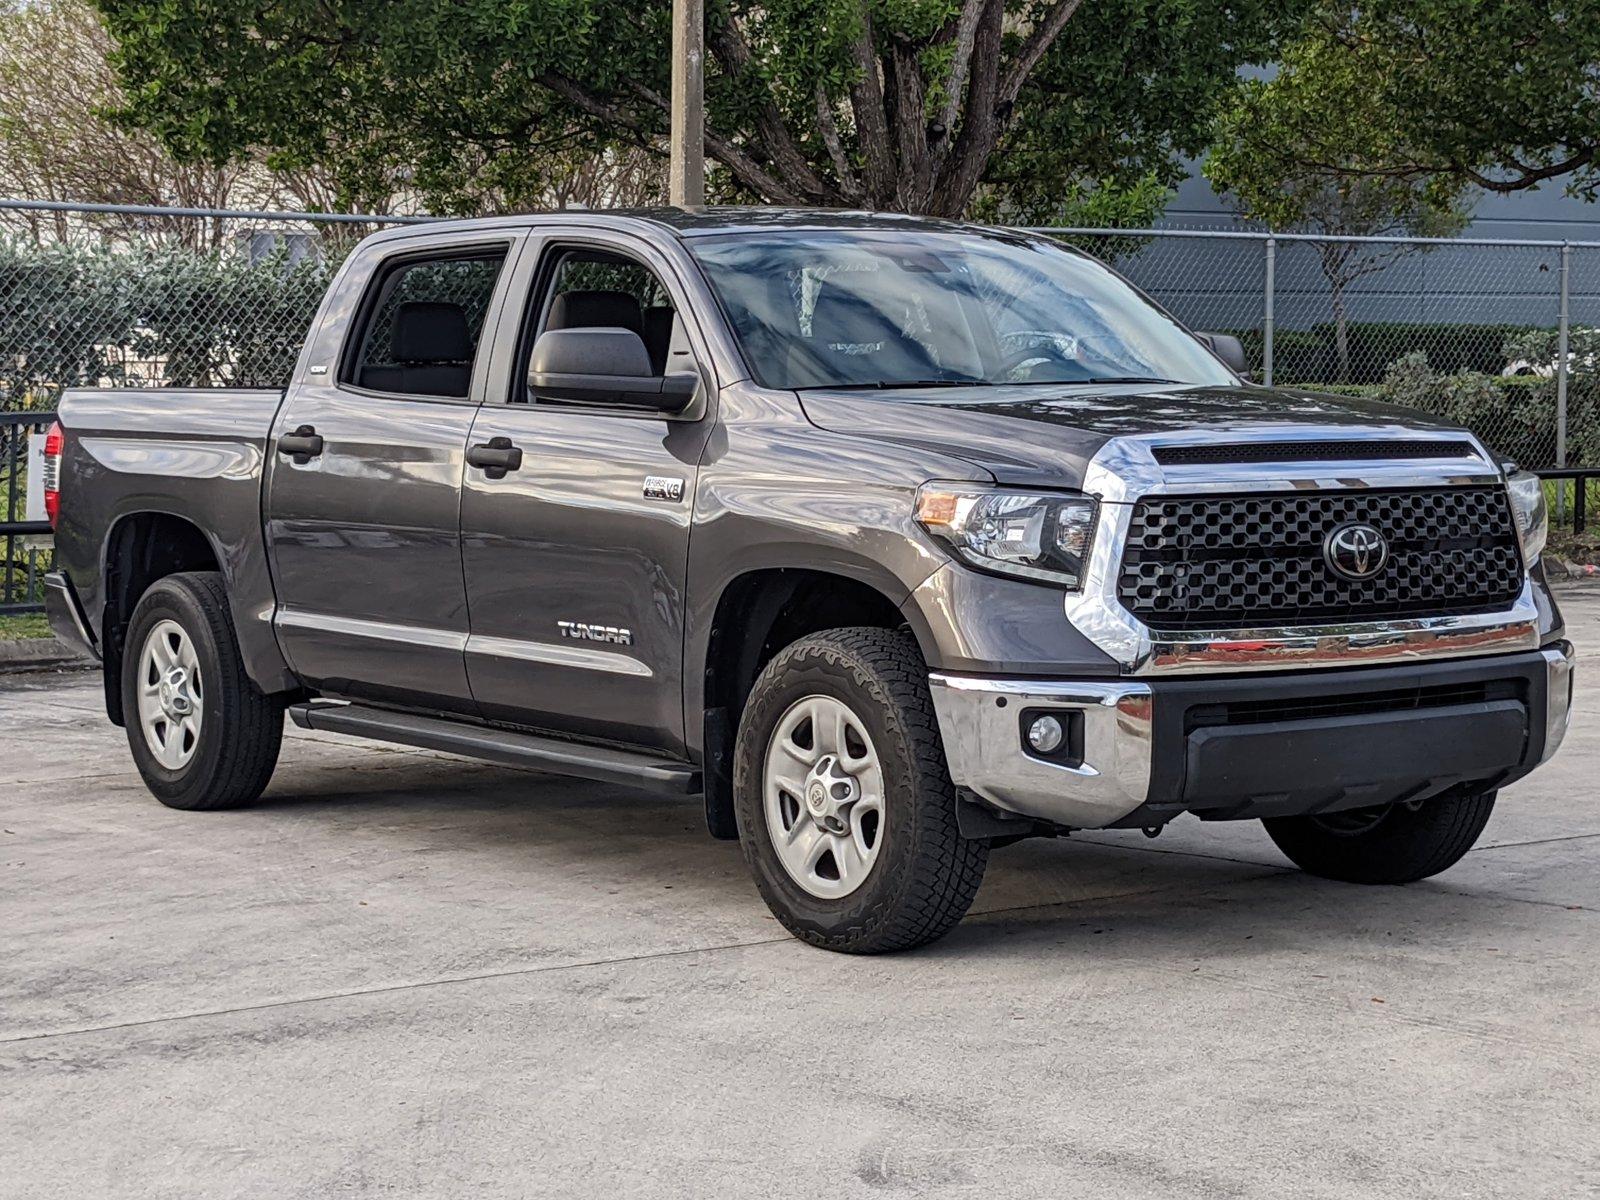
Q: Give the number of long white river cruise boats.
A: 0